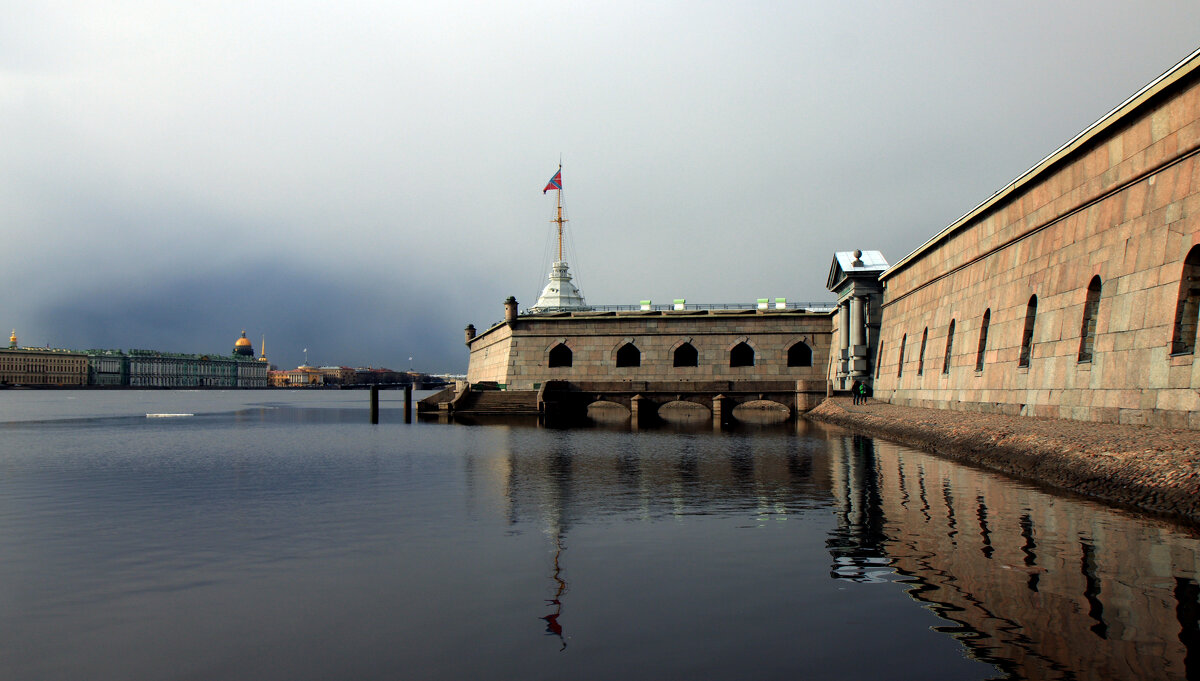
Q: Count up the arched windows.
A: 13